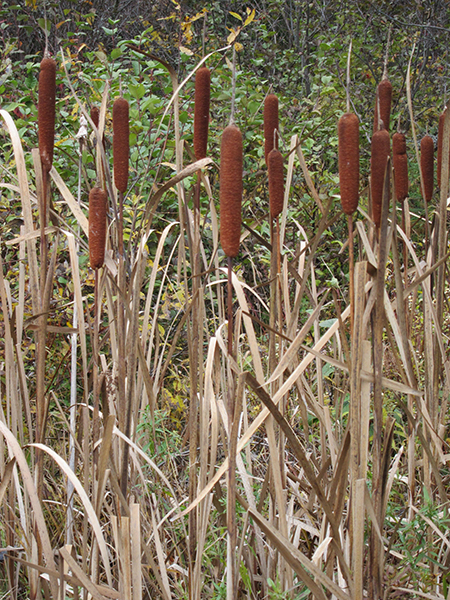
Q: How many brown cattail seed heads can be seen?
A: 14